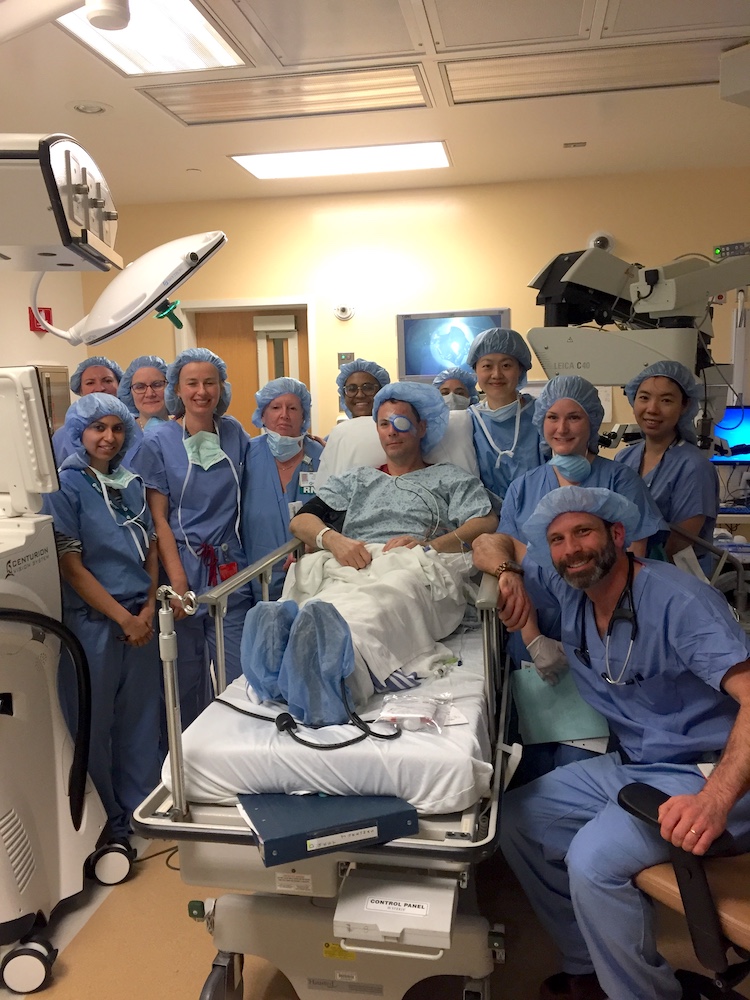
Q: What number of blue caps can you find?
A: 12